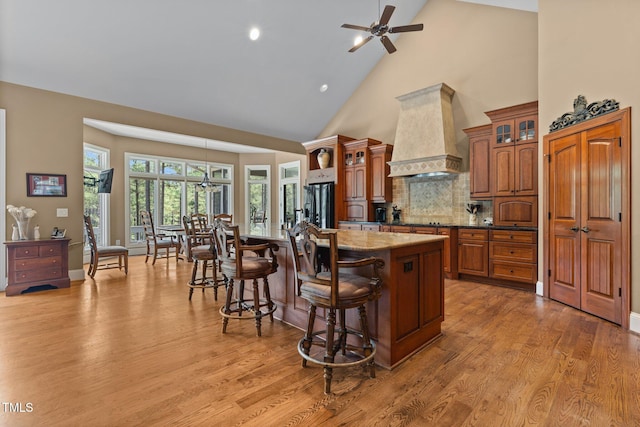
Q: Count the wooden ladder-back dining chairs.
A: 4